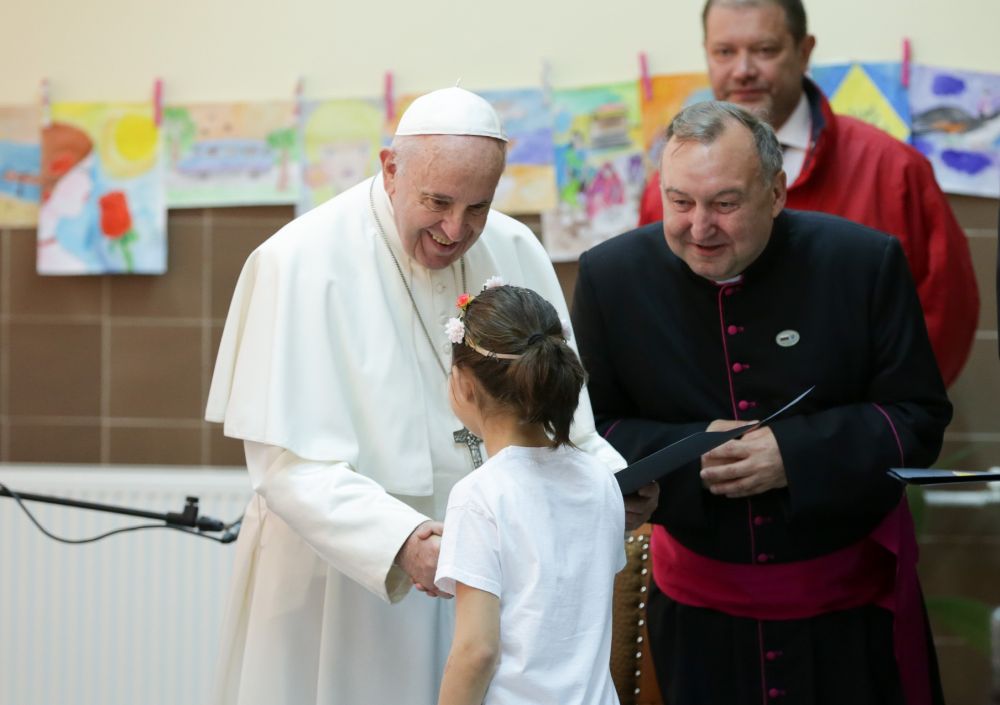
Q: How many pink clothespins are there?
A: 4